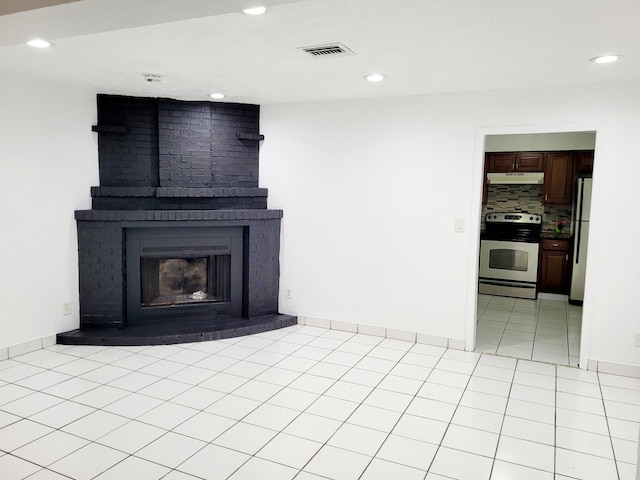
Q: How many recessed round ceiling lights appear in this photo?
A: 5